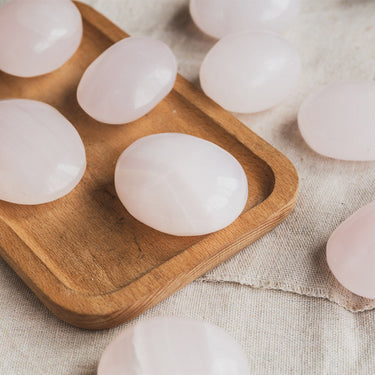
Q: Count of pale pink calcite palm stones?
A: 9